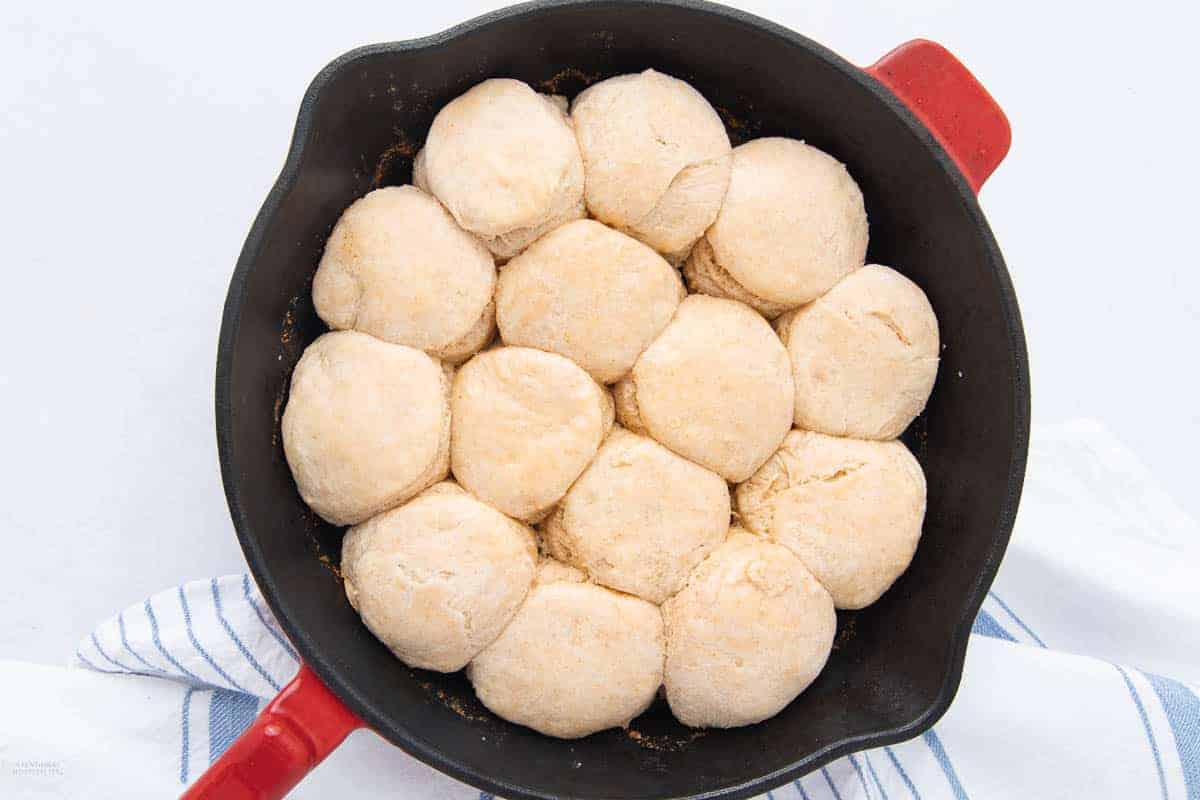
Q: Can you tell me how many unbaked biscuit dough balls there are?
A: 14